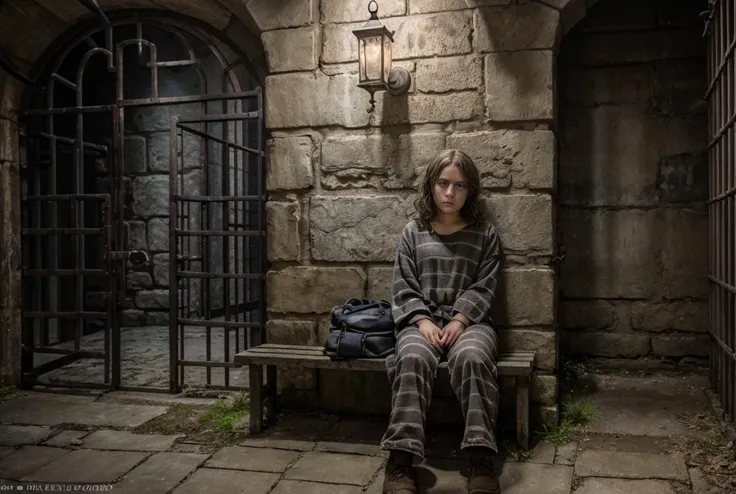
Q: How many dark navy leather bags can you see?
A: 1